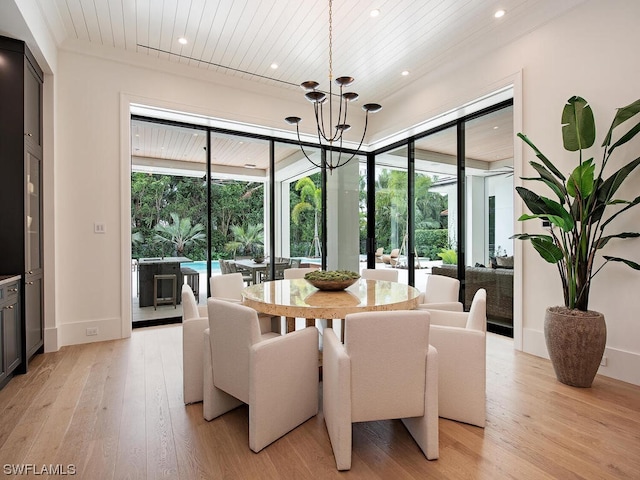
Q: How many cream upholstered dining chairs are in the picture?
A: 8